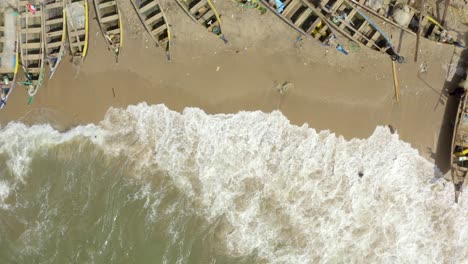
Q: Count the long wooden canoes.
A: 11